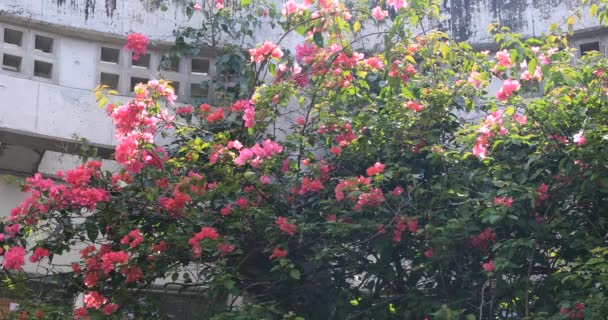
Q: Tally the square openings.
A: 13